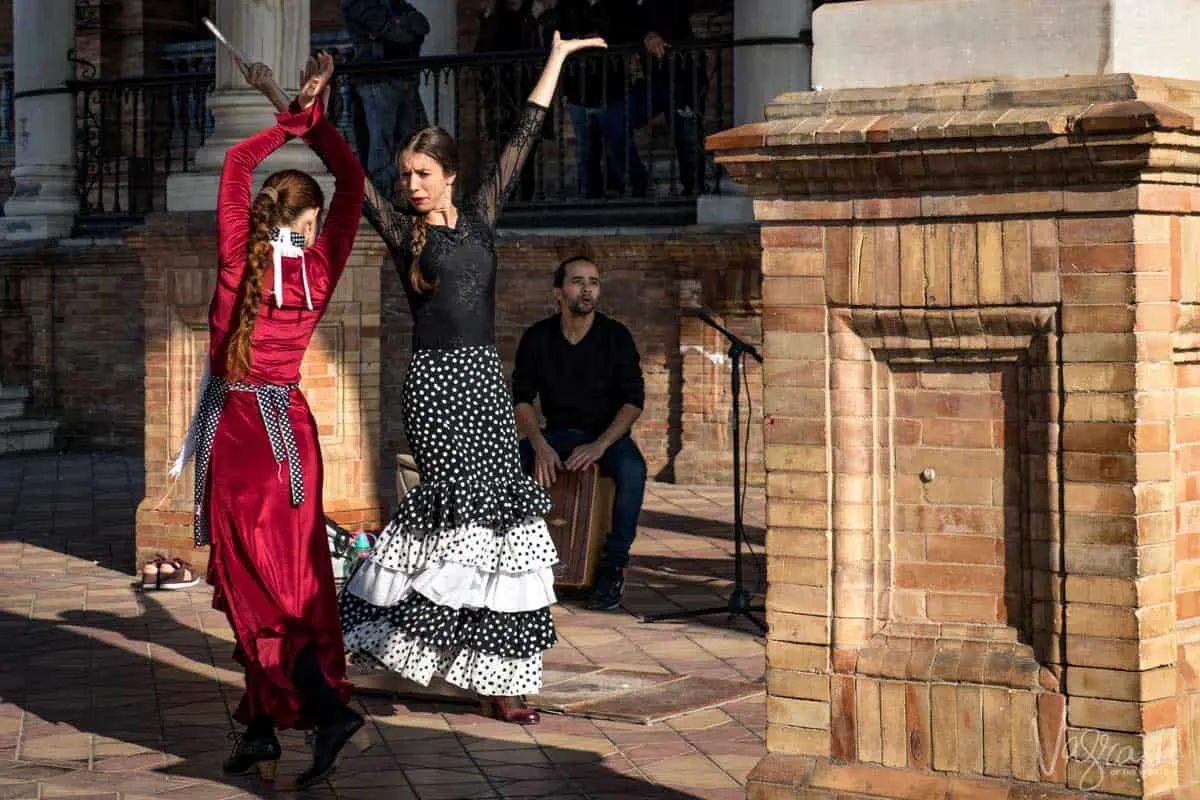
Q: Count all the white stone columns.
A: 4